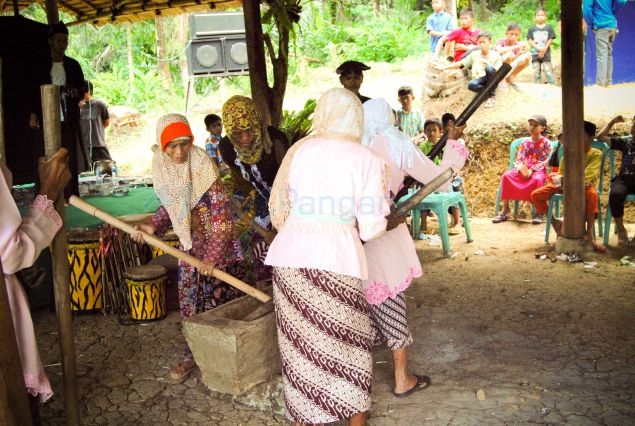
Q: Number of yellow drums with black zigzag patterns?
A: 3